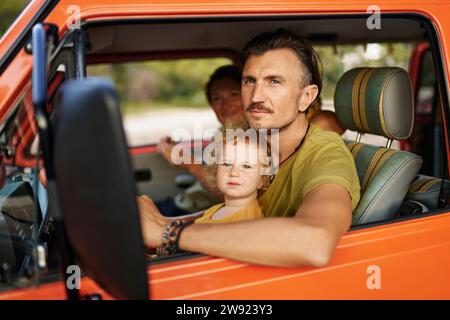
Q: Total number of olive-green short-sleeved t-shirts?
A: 1